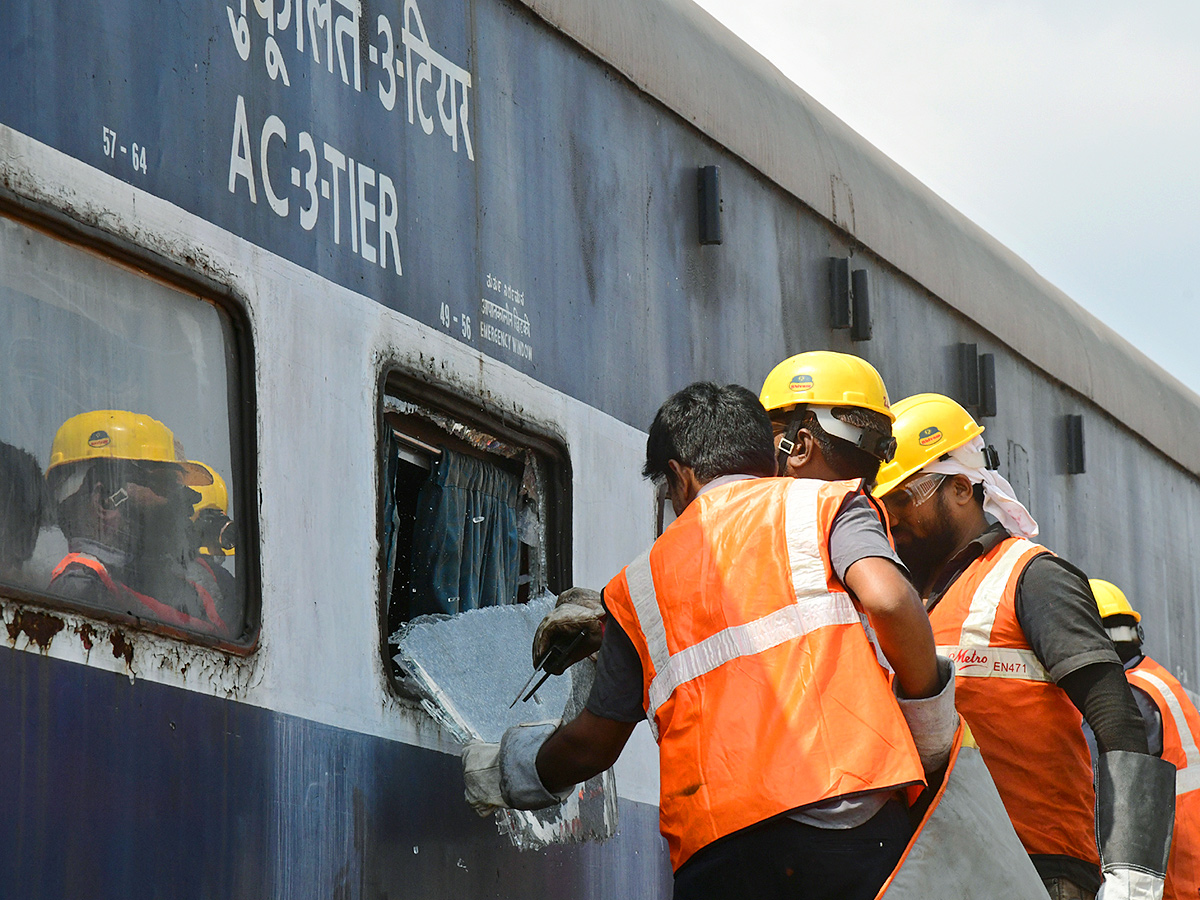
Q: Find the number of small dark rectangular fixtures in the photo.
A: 6